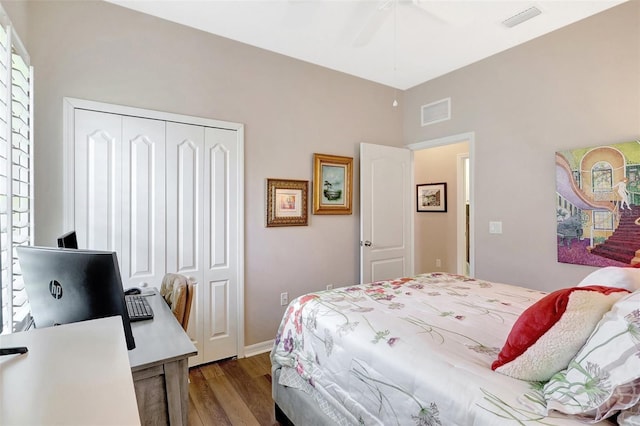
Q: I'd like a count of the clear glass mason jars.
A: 0